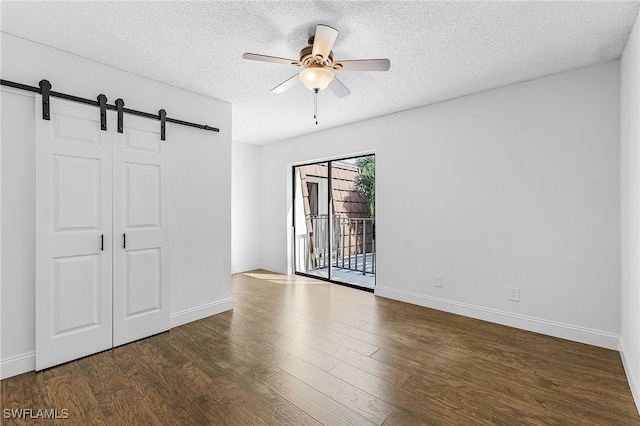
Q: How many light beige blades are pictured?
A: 5